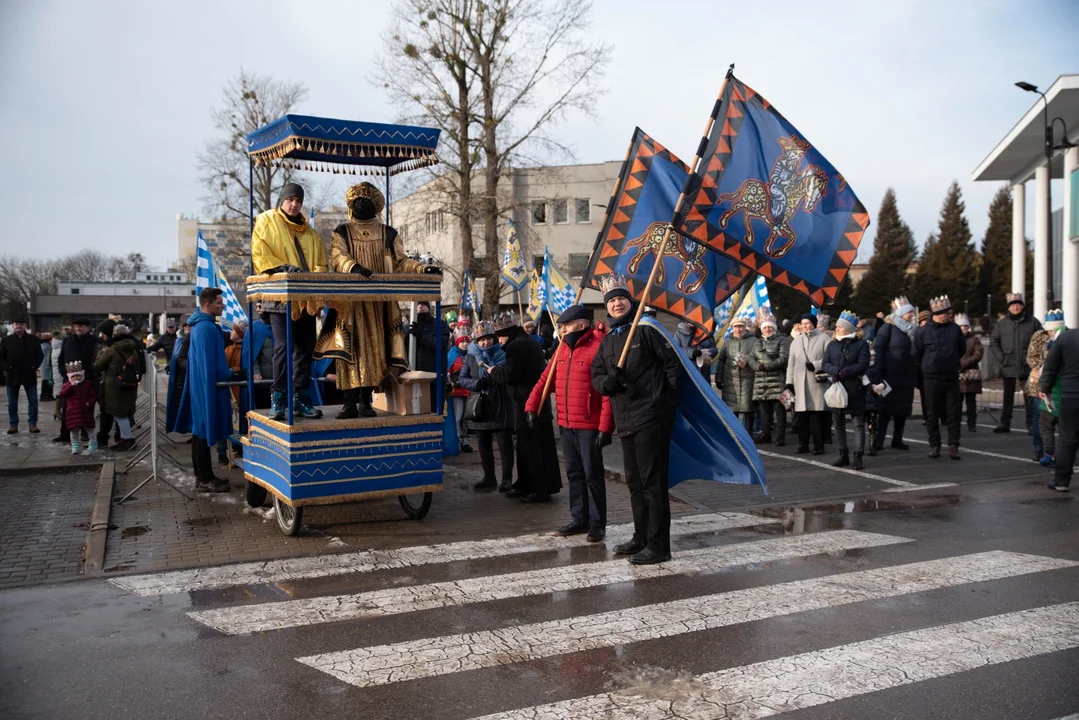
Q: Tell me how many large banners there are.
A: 2